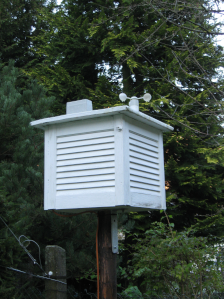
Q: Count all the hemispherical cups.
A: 2